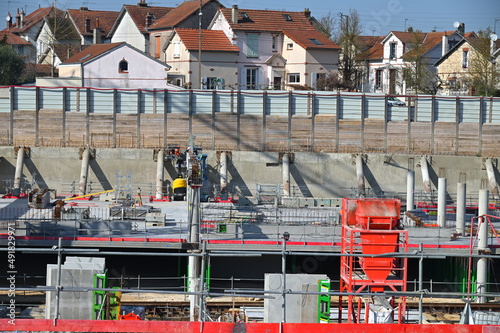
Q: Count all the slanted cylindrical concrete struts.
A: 8